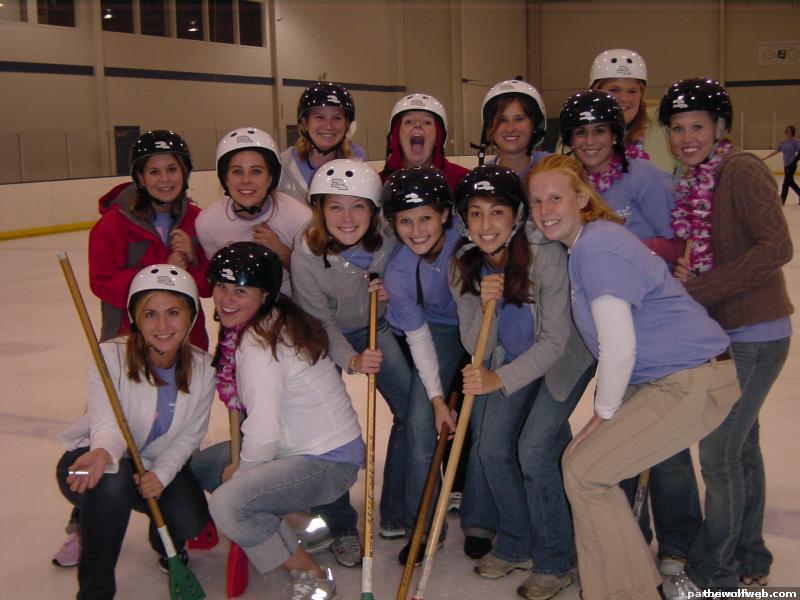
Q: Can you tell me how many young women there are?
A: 14